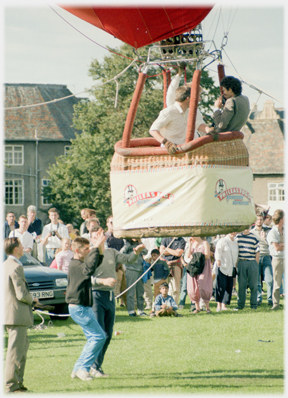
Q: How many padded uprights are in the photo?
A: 4